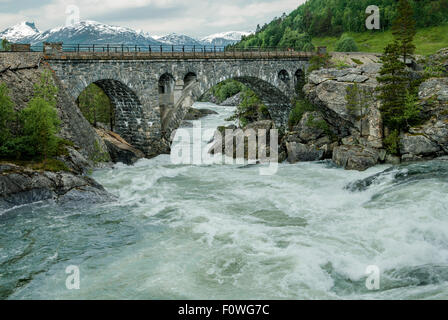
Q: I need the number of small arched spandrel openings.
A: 4